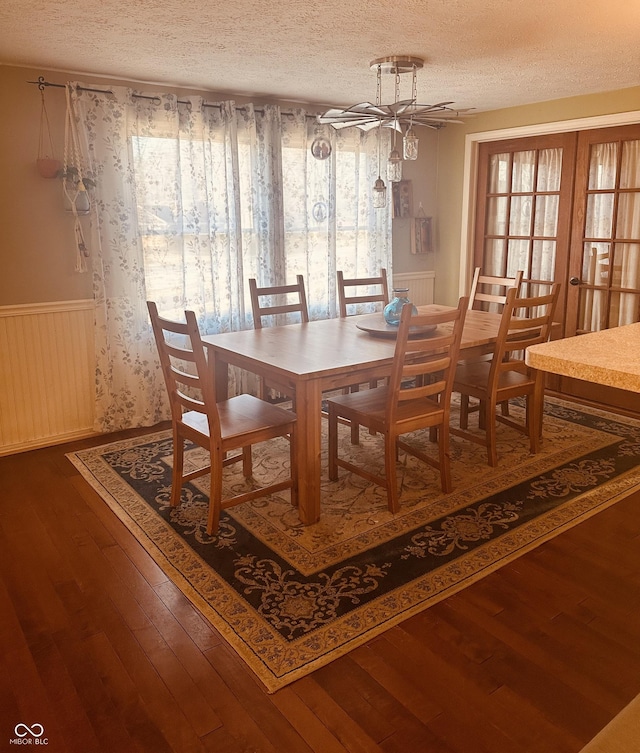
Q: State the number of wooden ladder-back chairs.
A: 6